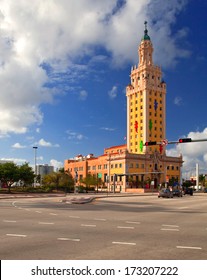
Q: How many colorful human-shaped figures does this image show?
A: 5